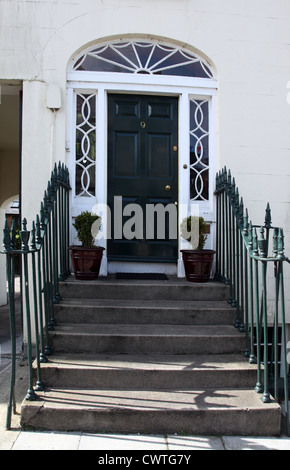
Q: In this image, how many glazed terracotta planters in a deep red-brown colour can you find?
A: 2